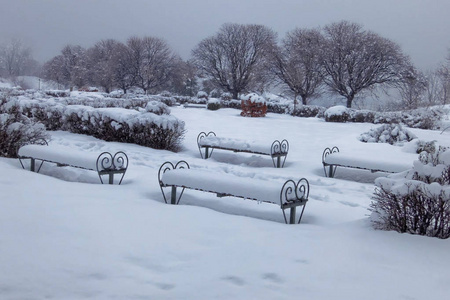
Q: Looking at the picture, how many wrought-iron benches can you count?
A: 4